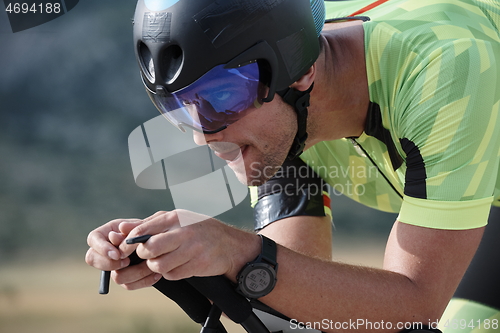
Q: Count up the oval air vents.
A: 2